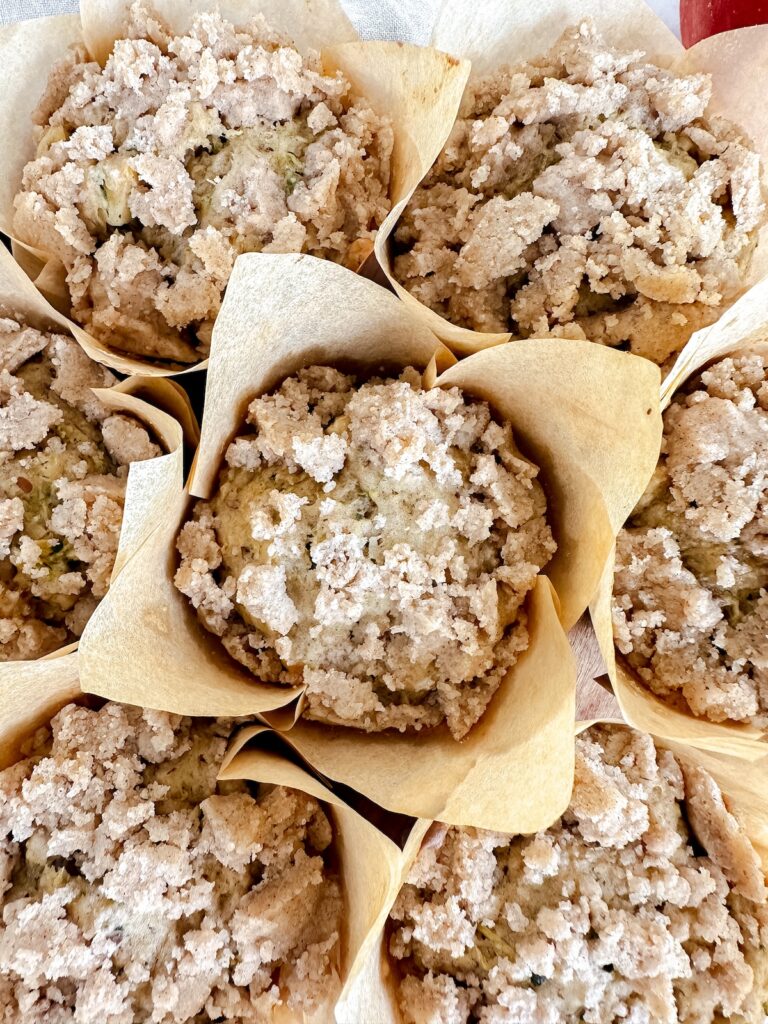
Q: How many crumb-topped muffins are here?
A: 7